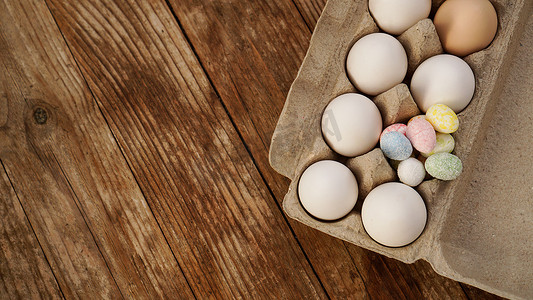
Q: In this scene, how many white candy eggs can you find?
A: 1